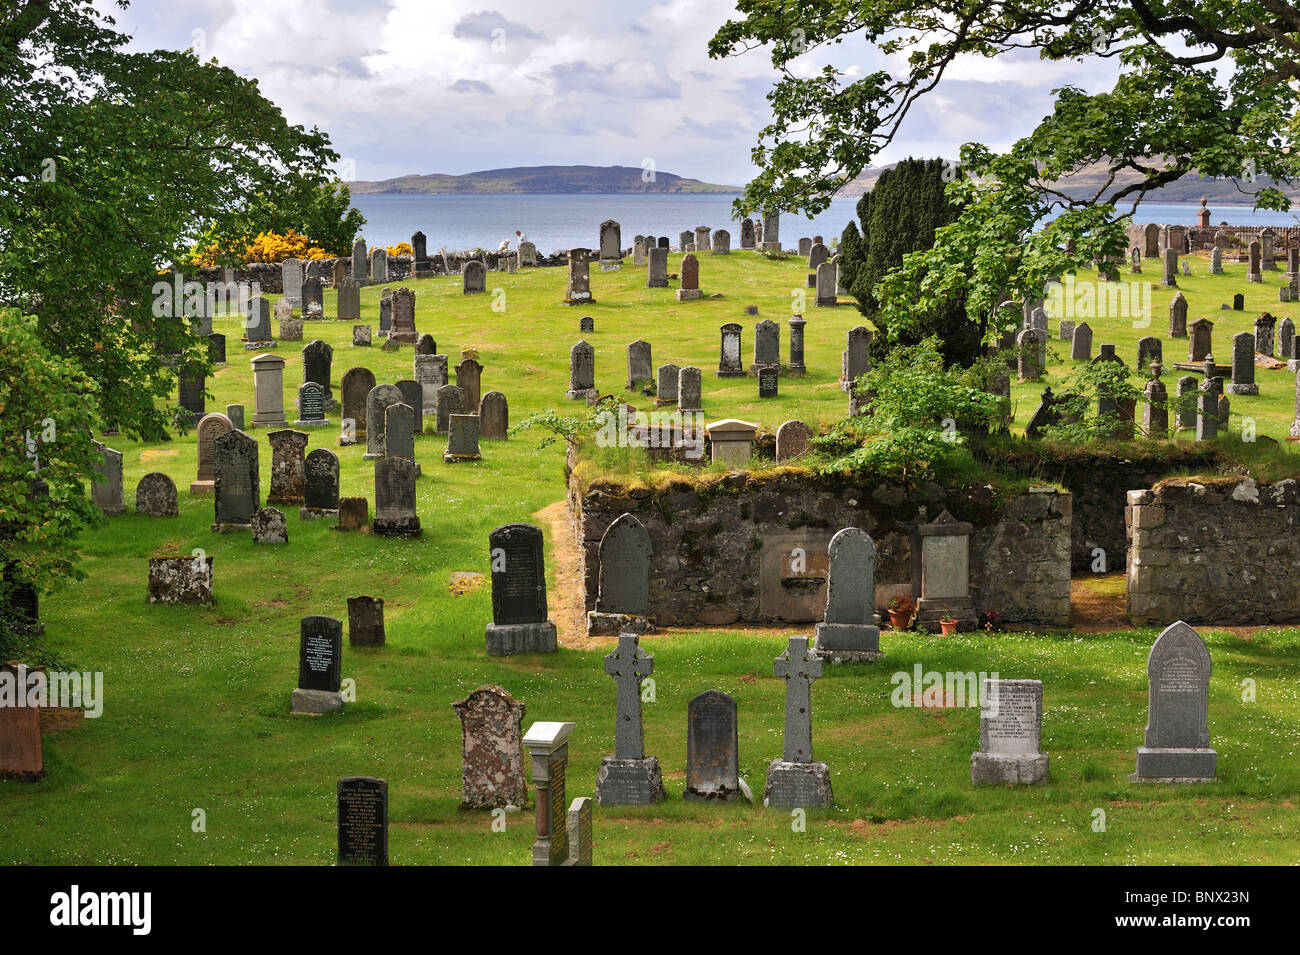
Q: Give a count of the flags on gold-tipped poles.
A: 0